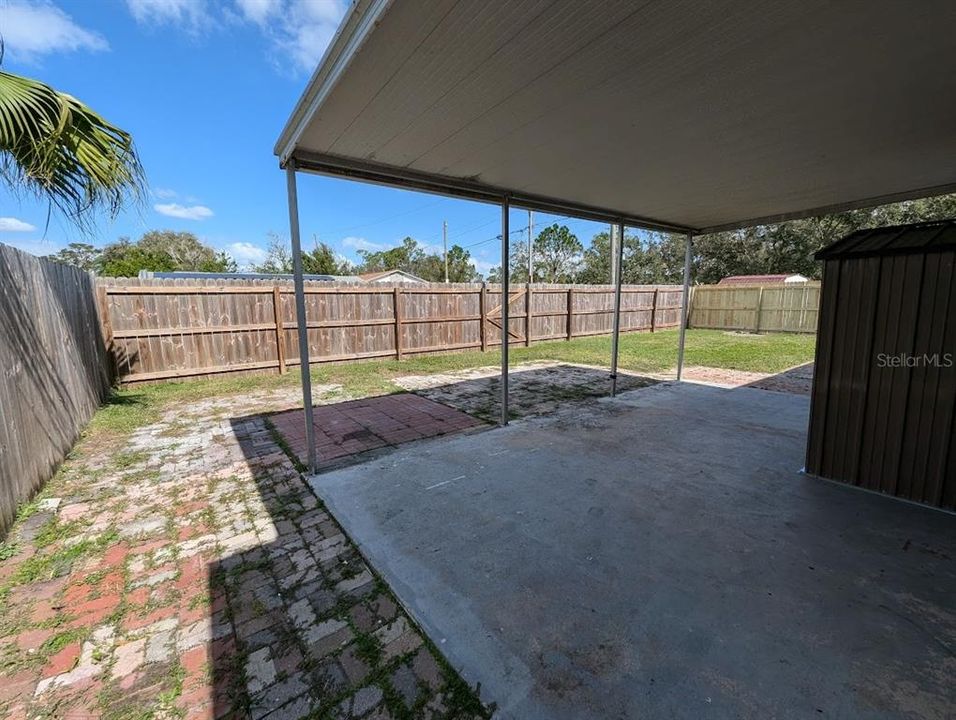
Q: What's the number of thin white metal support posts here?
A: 4